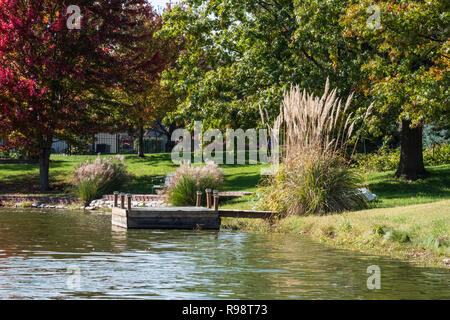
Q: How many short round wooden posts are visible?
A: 7